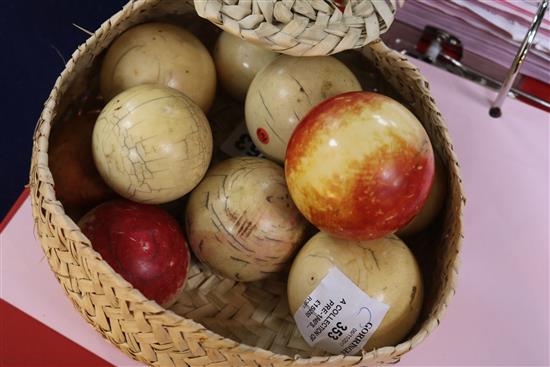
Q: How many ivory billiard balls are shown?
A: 10